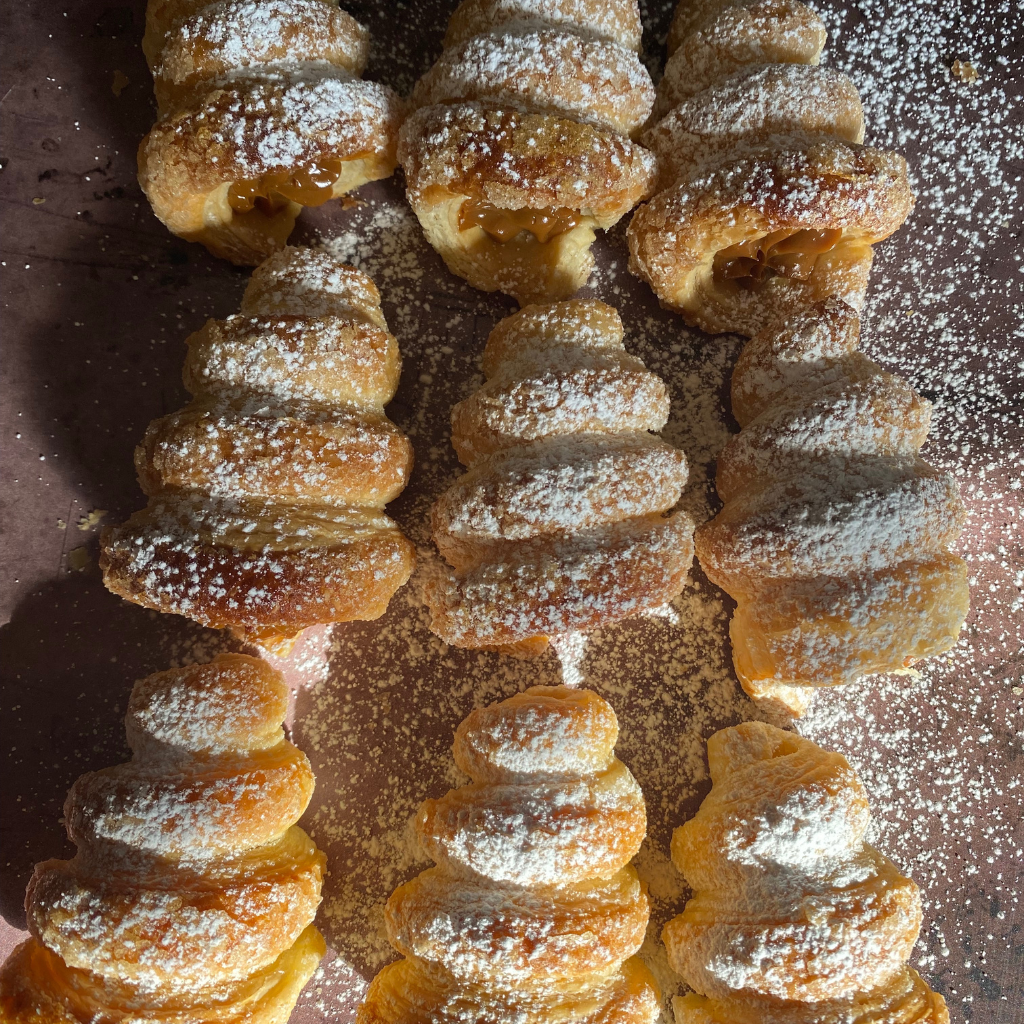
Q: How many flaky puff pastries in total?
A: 9